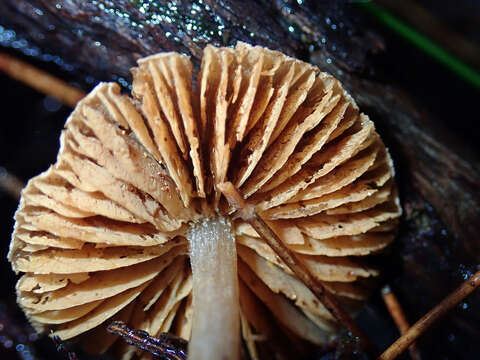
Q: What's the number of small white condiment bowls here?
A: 0